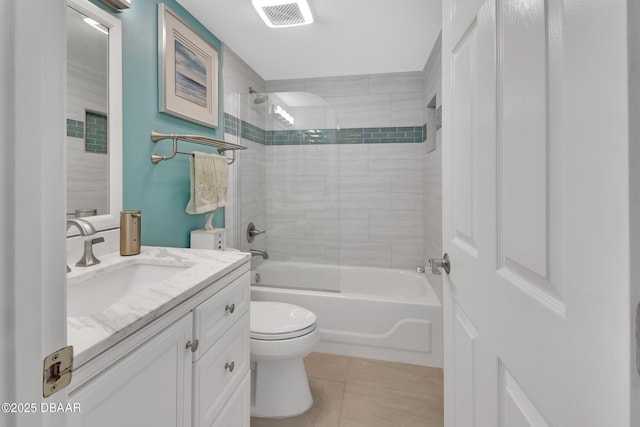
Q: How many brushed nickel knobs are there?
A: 3